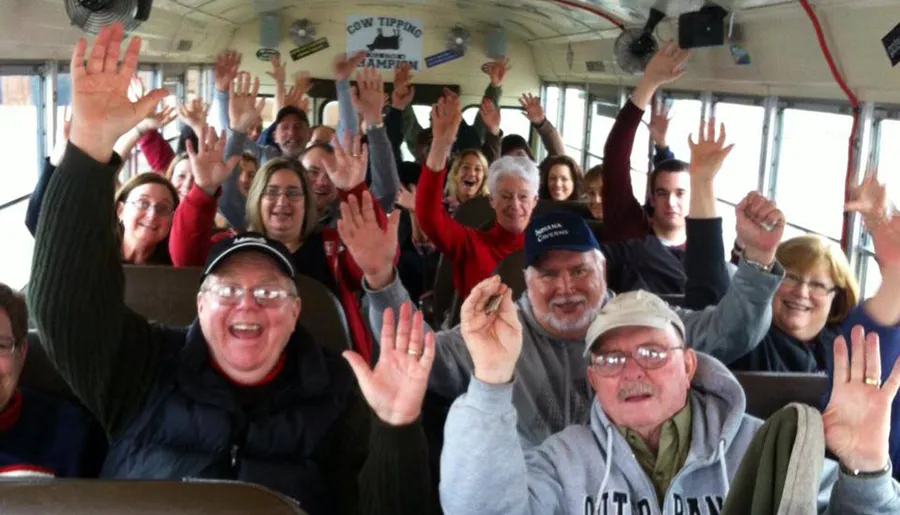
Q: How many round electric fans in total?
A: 4